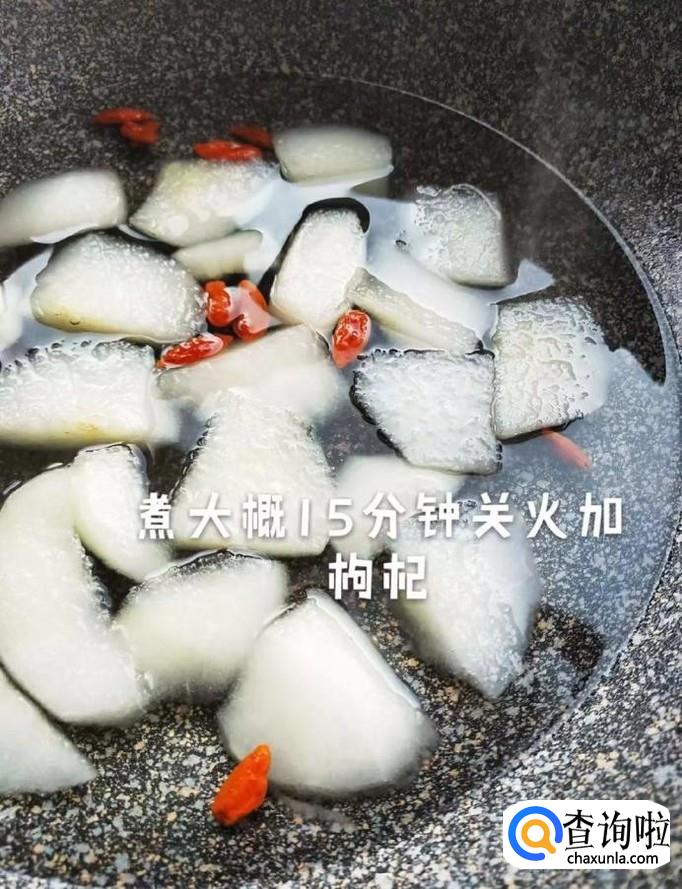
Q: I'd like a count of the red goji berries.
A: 11